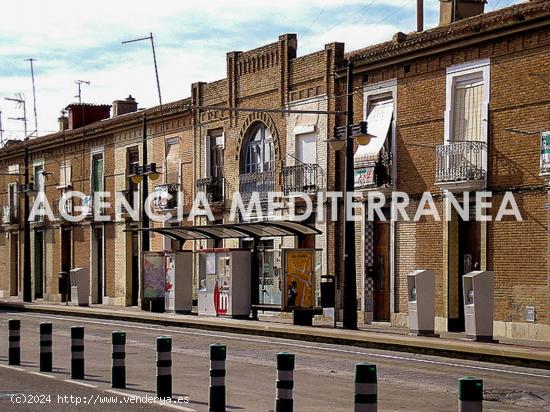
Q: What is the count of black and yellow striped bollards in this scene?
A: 0